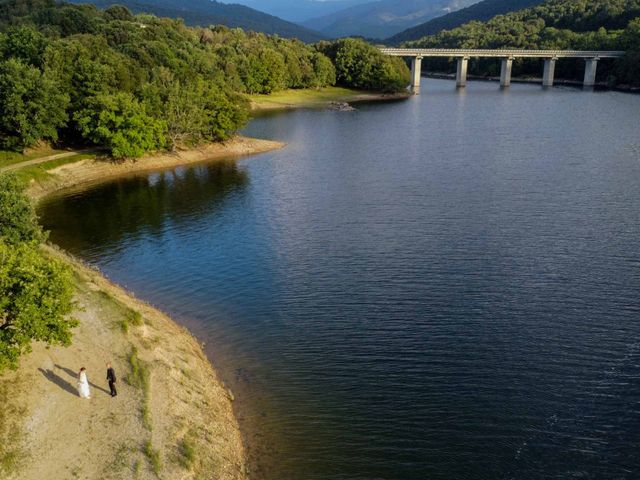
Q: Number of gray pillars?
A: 5